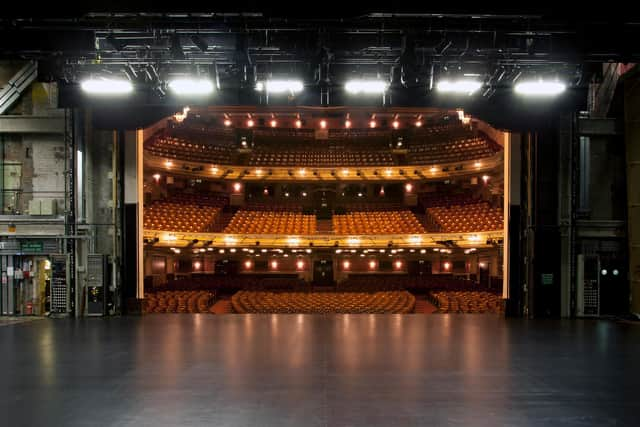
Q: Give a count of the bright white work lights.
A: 6